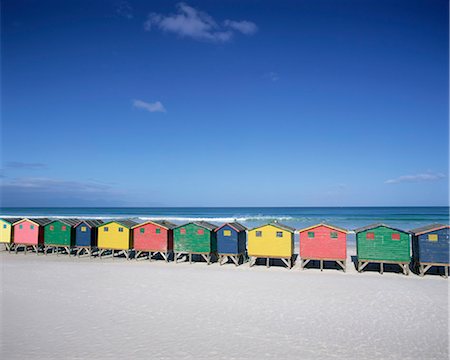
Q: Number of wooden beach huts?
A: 12